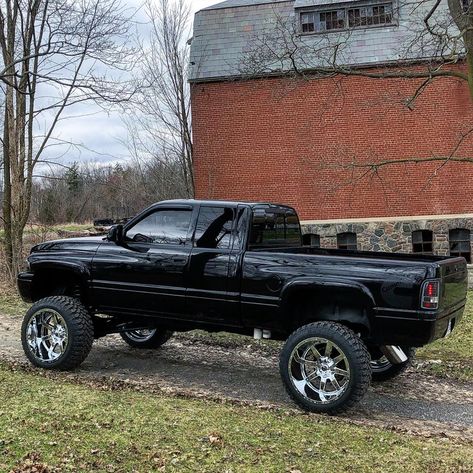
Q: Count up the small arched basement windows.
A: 4